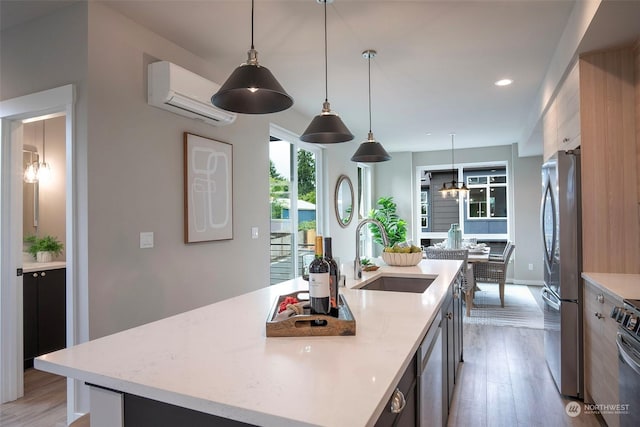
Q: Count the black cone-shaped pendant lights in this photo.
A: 3